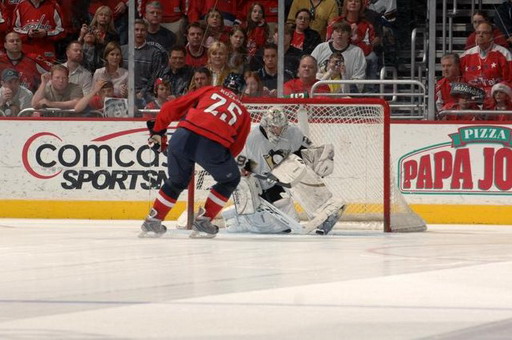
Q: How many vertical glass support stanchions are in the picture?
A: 3